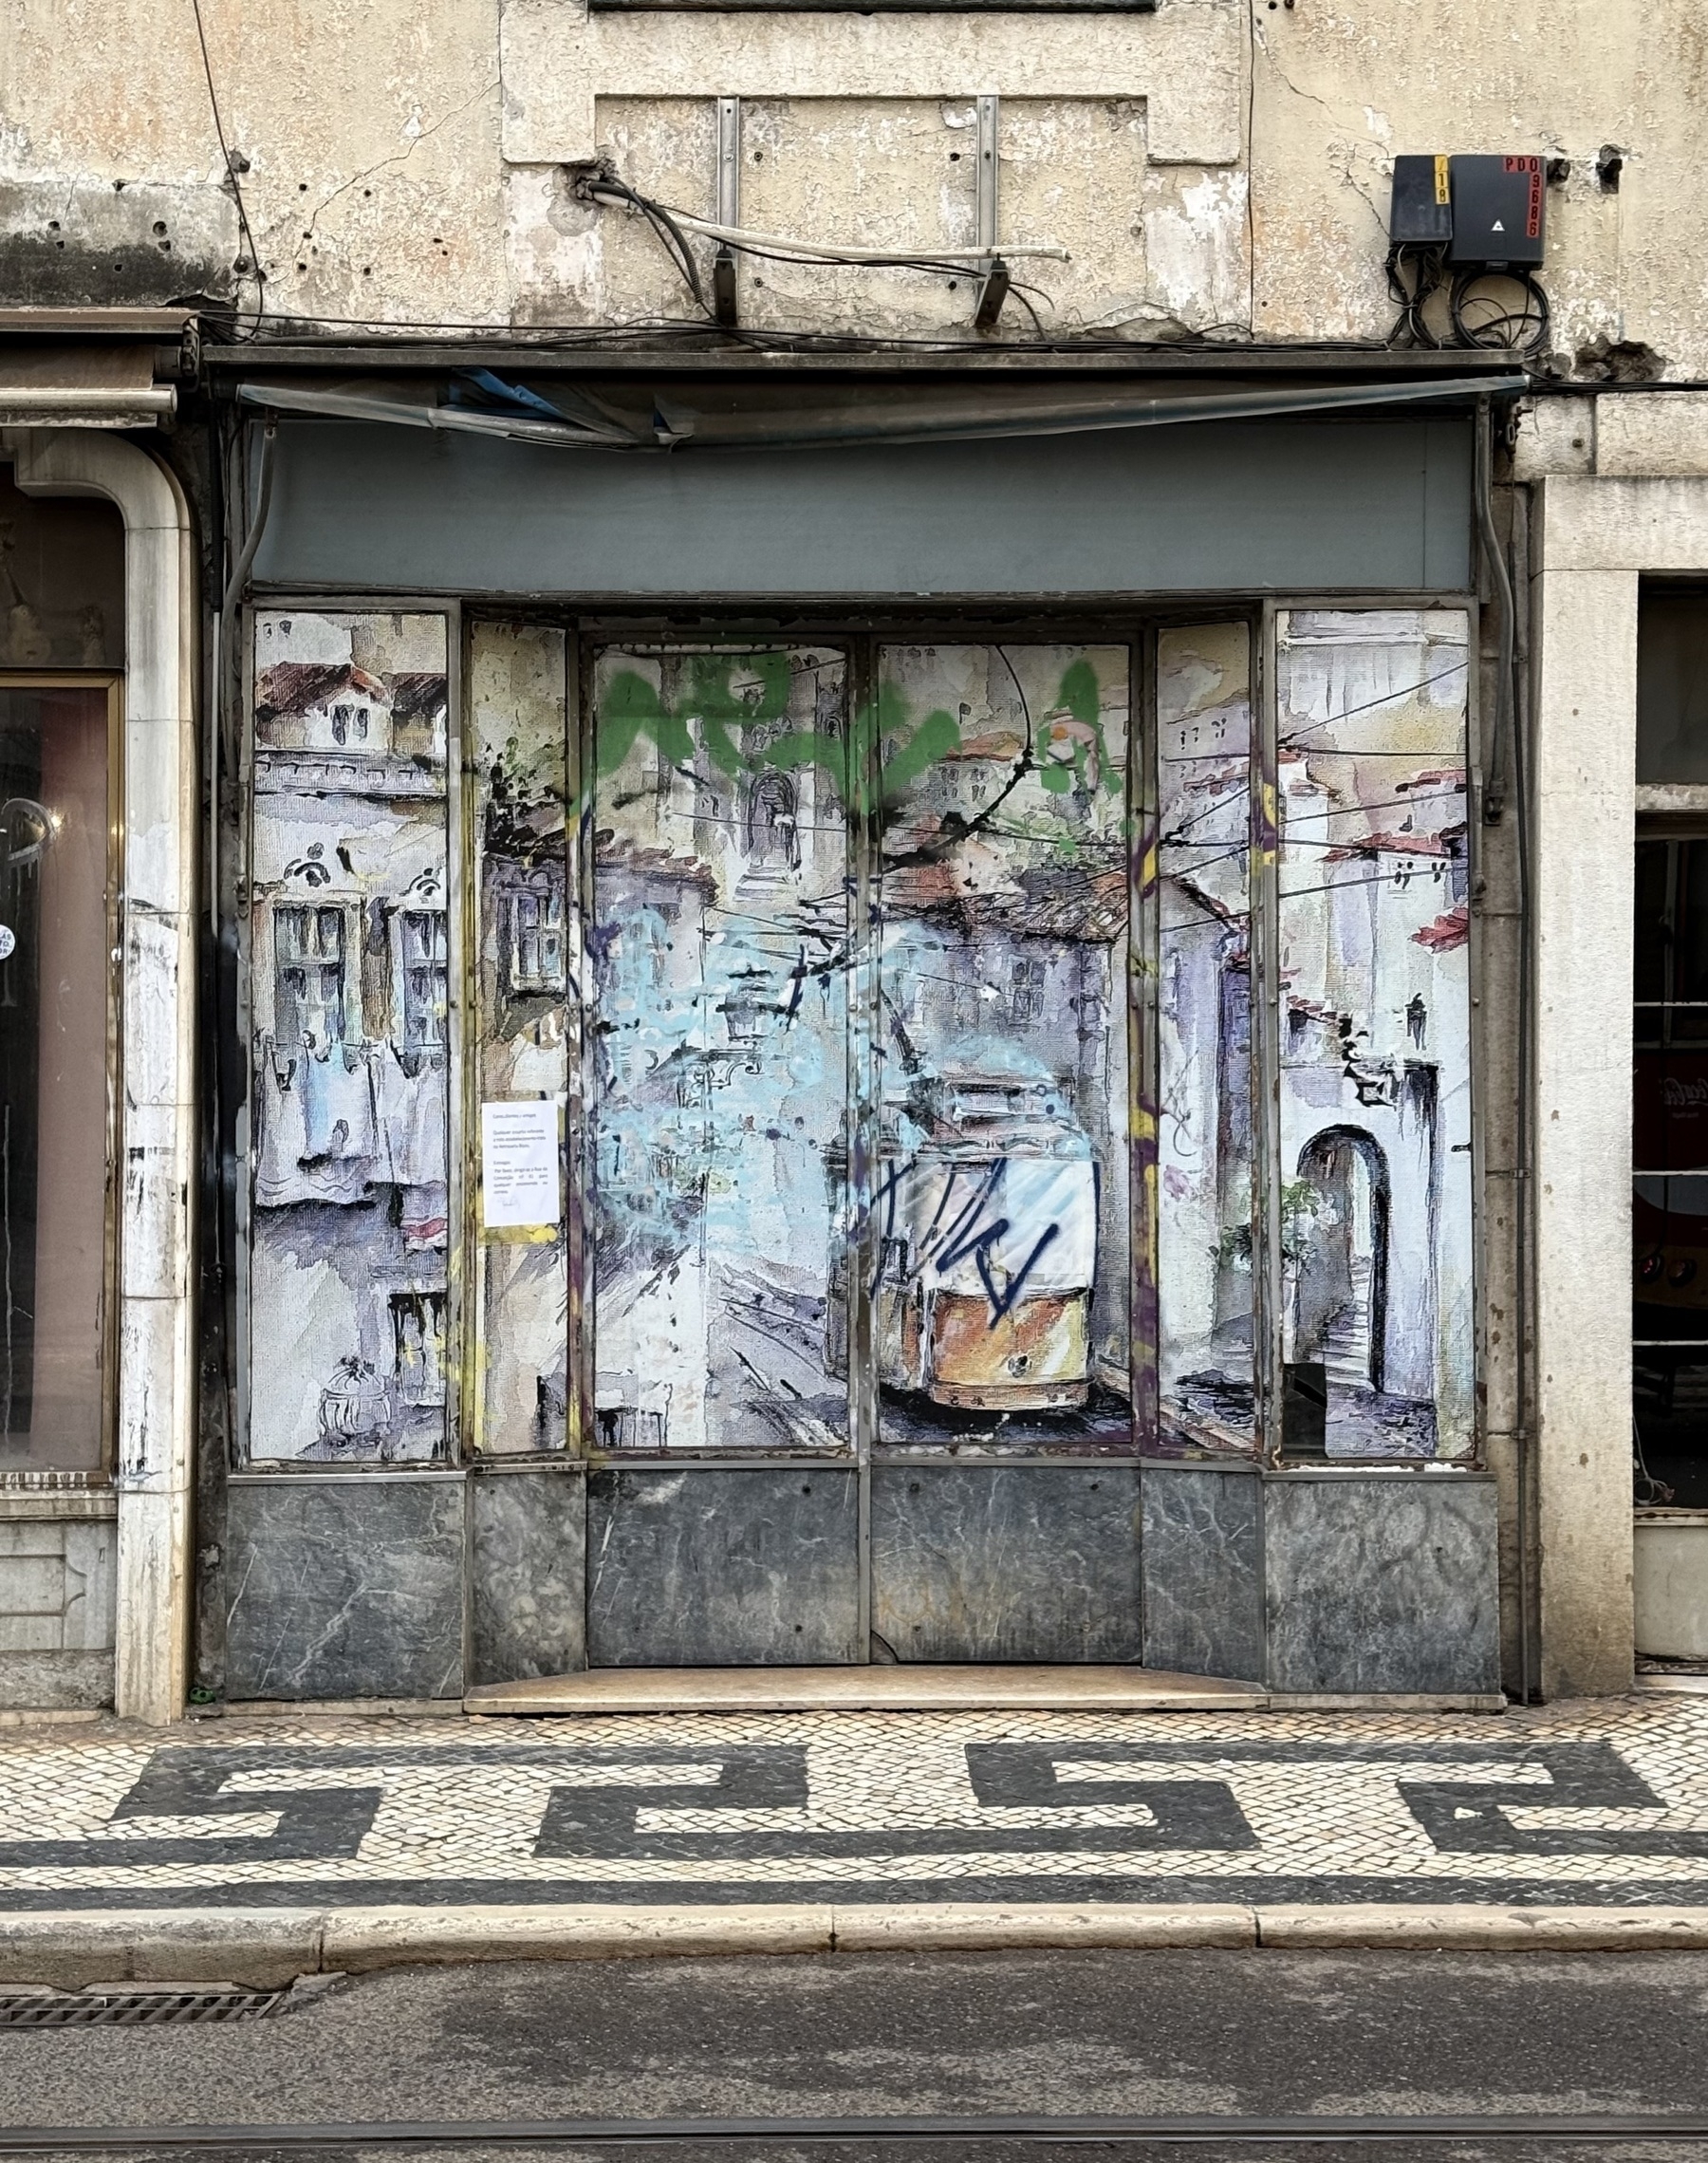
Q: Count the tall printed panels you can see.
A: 6